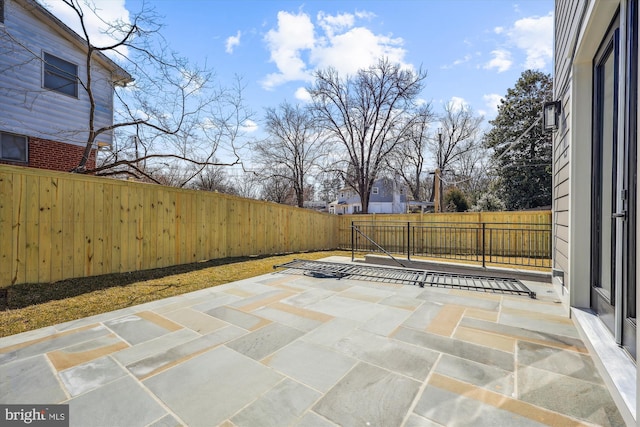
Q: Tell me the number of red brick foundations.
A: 1